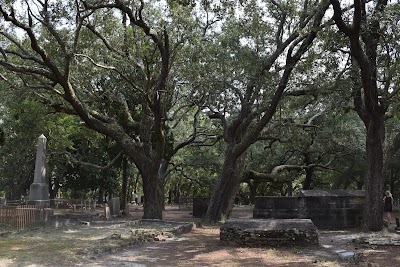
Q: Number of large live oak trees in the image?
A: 3